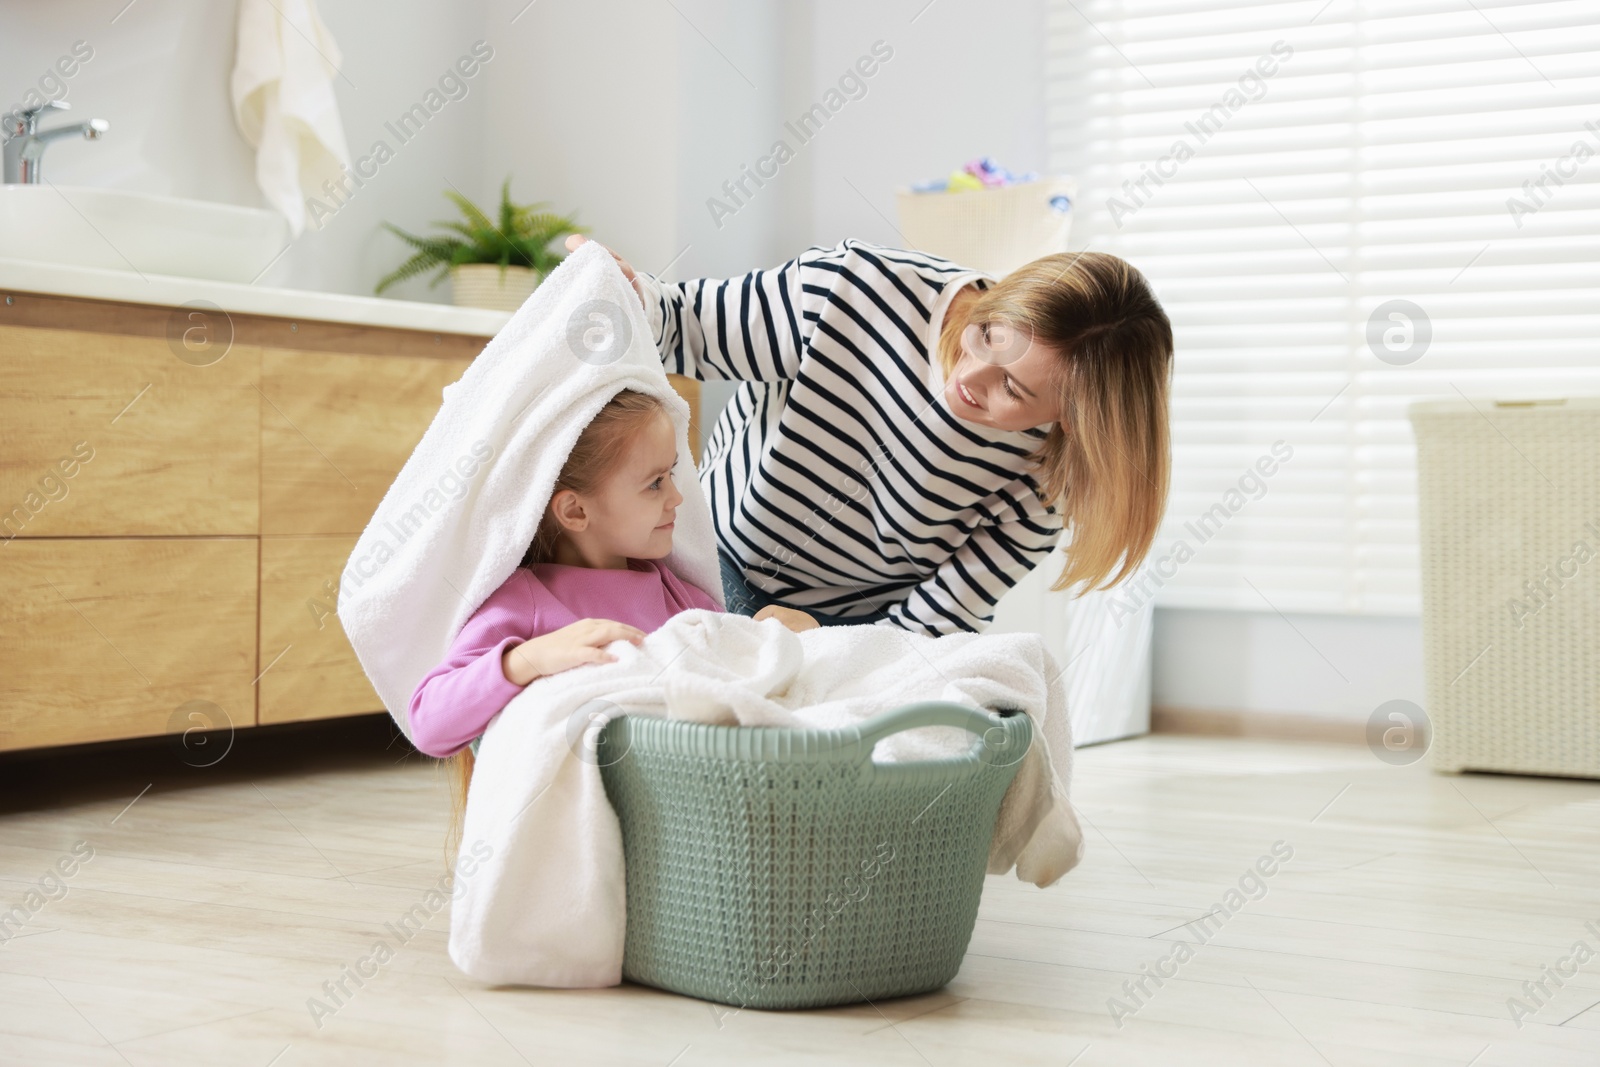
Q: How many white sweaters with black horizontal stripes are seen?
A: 1